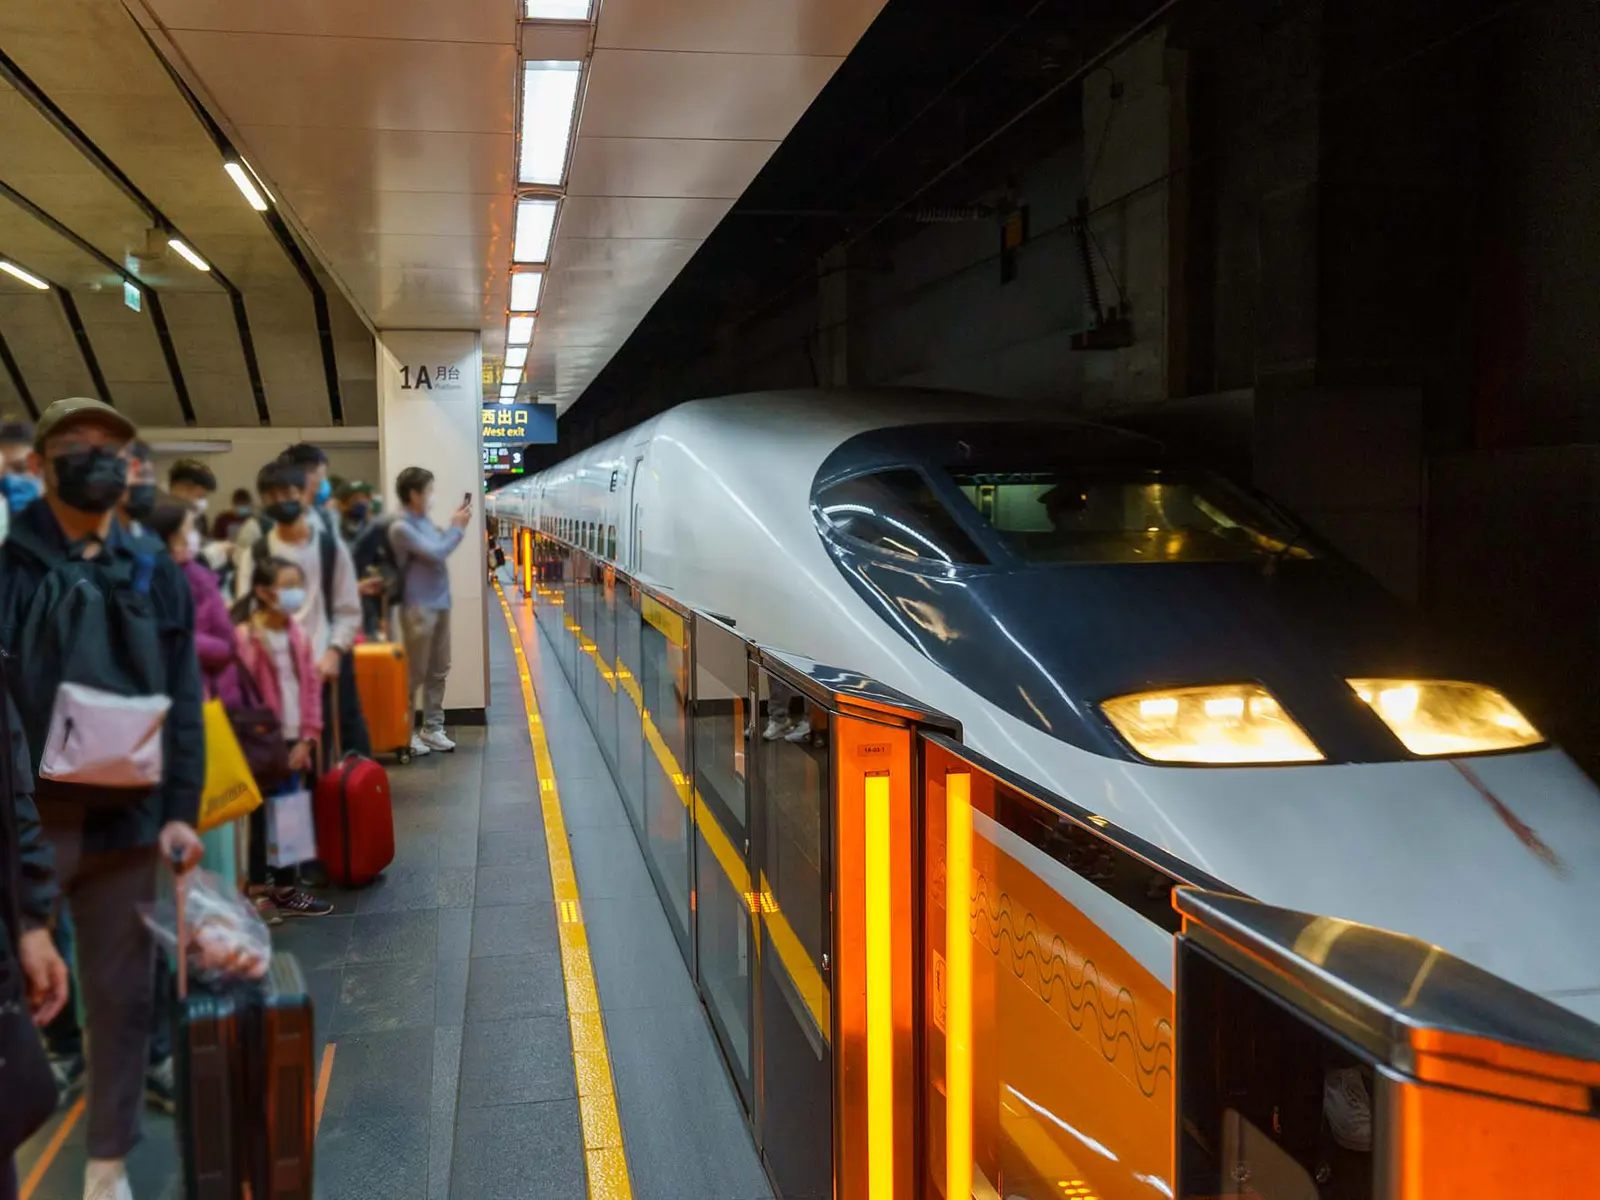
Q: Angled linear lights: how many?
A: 3